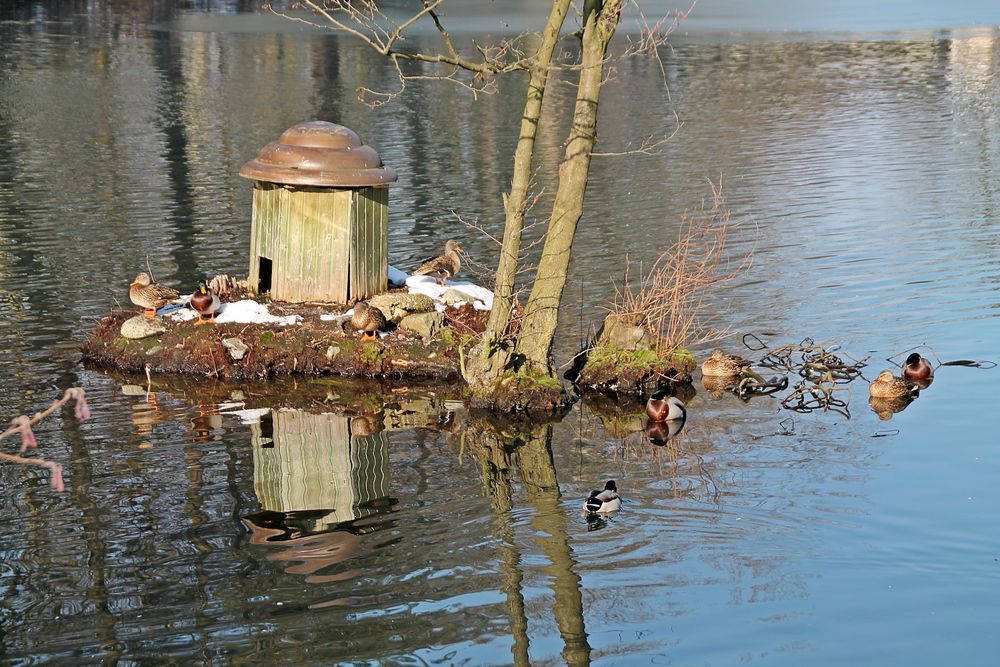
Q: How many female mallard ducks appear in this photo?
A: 5